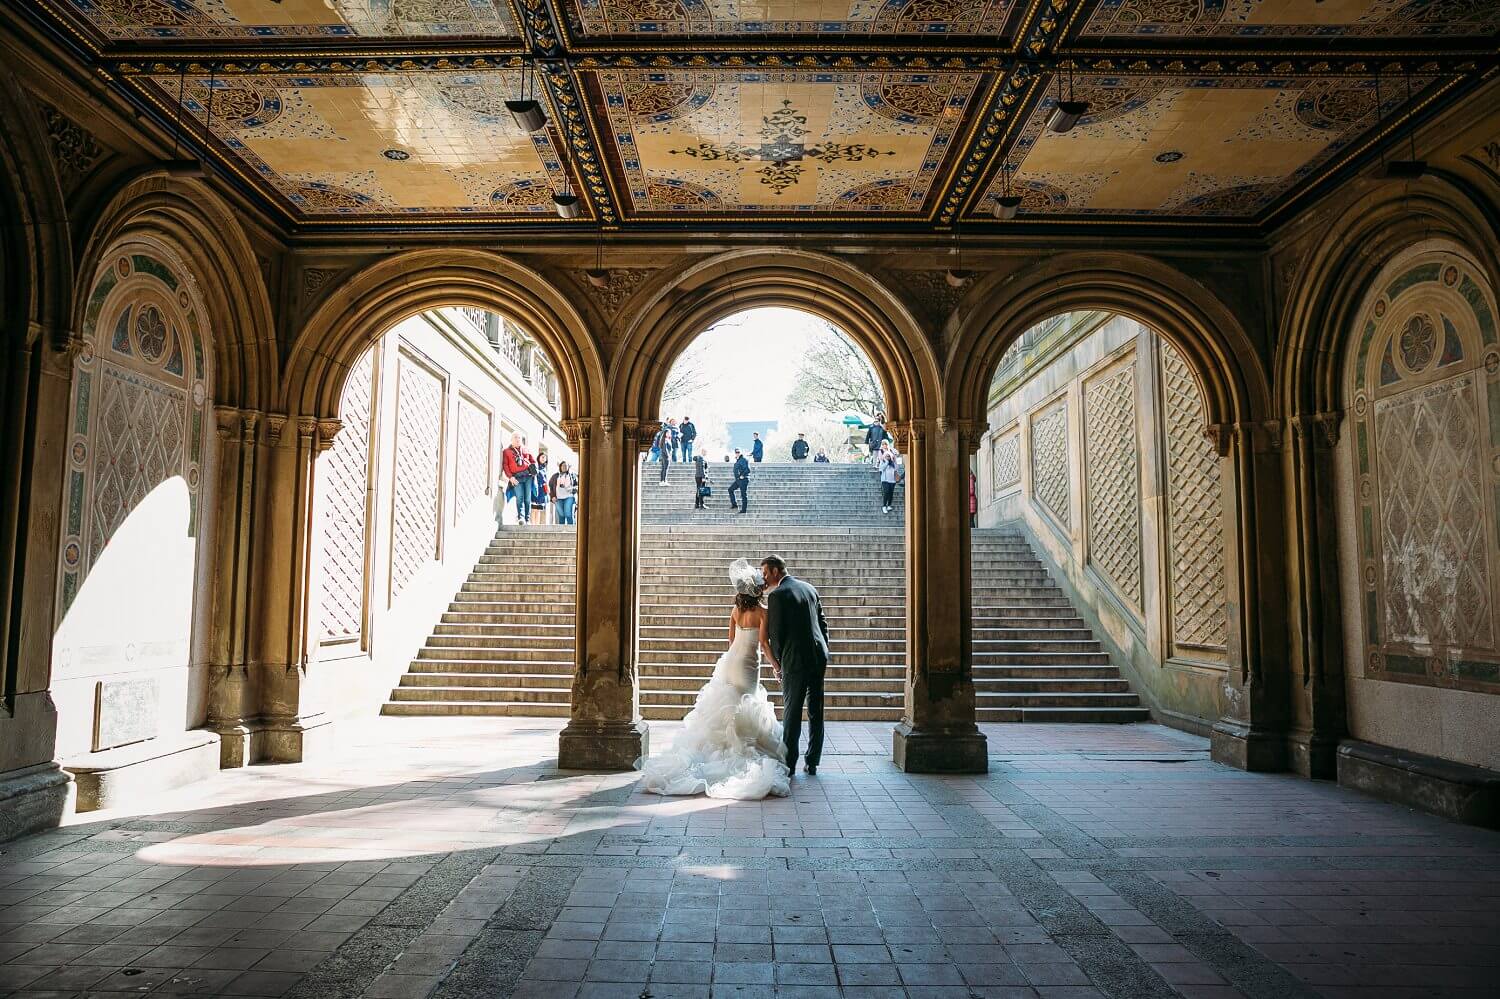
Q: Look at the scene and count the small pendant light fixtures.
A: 8